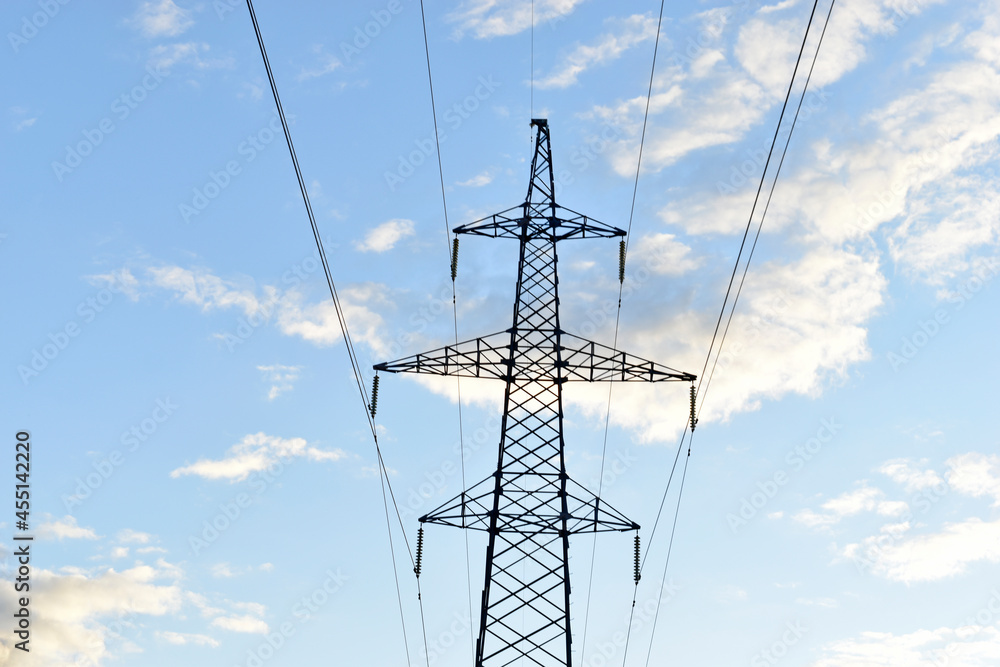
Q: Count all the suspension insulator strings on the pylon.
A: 6